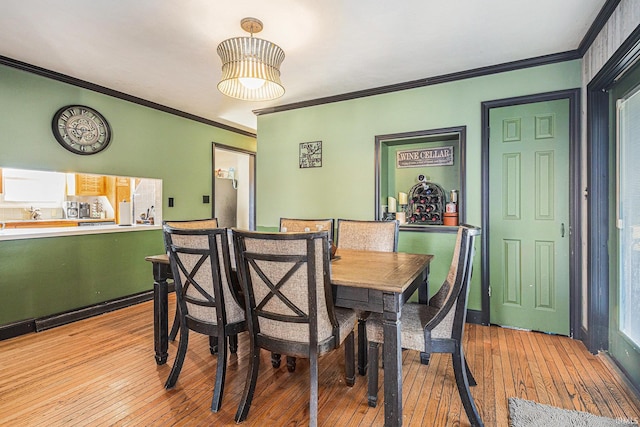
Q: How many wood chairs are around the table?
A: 6